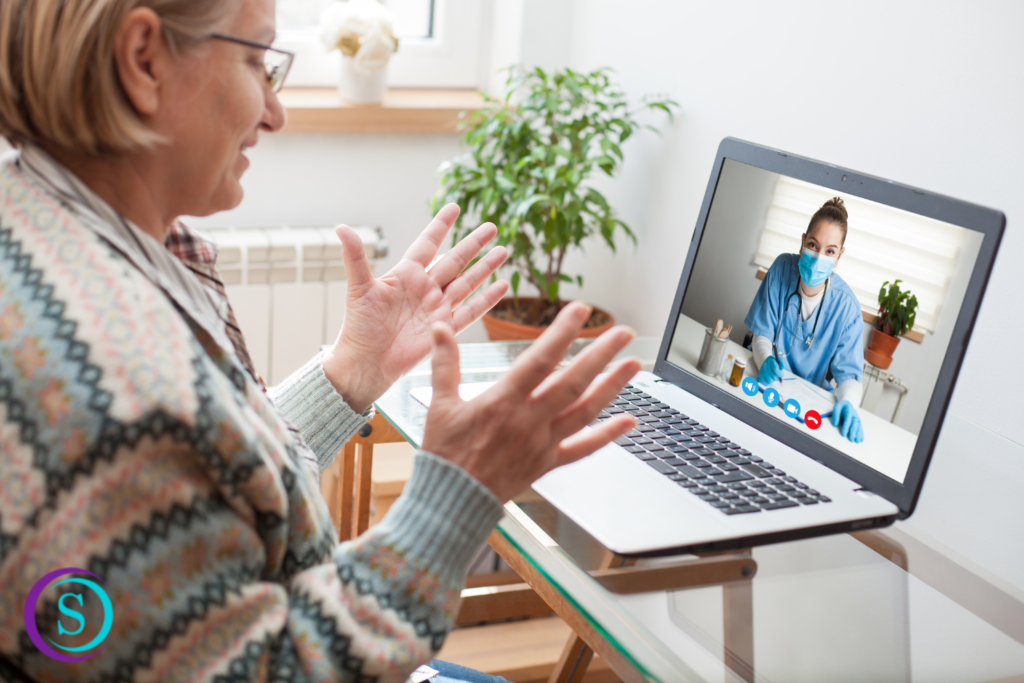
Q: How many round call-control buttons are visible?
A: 4